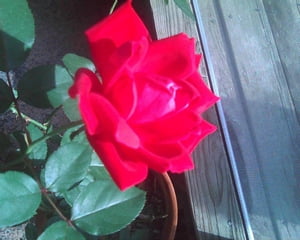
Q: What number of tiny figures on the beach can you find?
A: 0